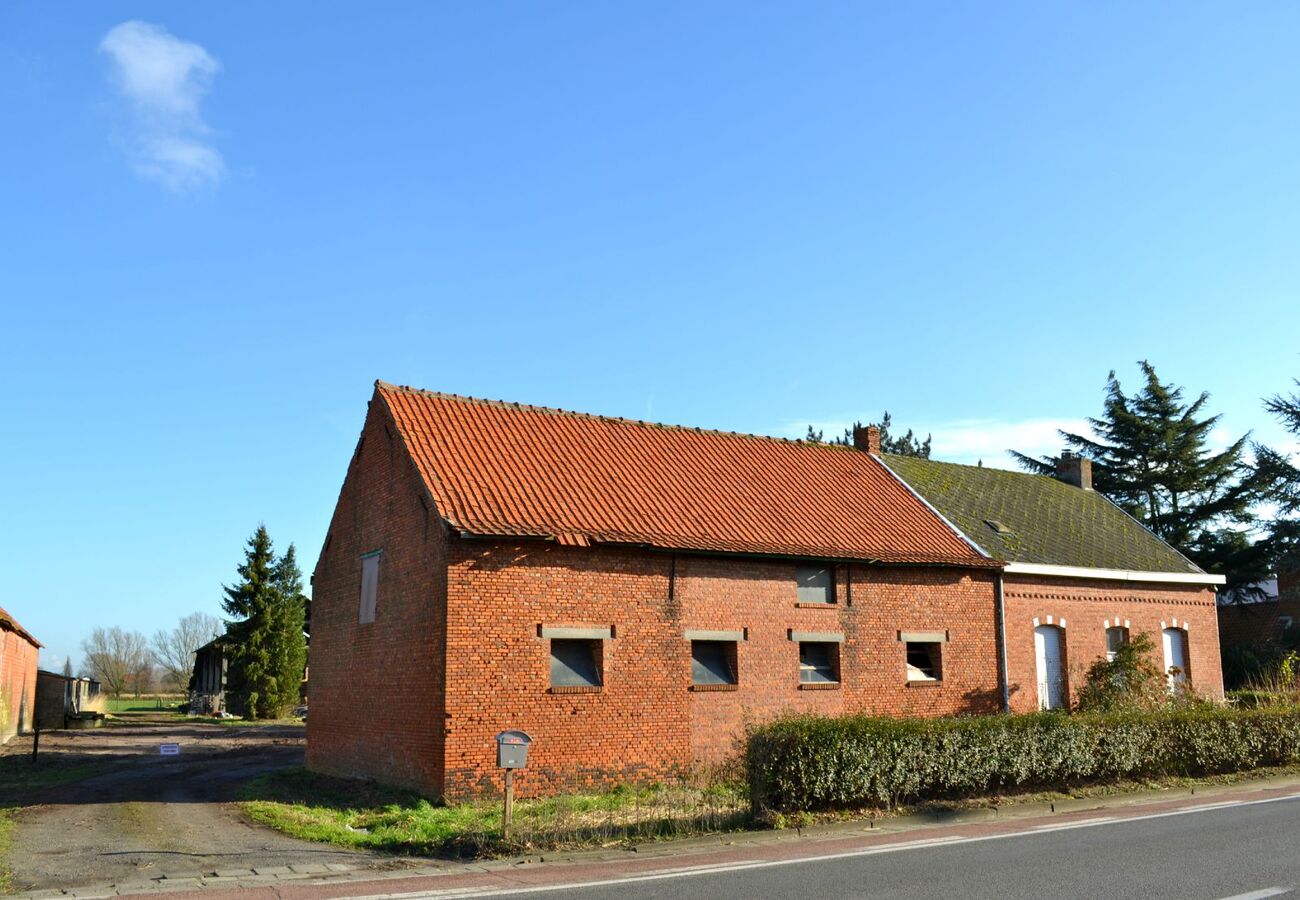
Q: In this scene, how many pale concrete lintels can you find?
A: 4